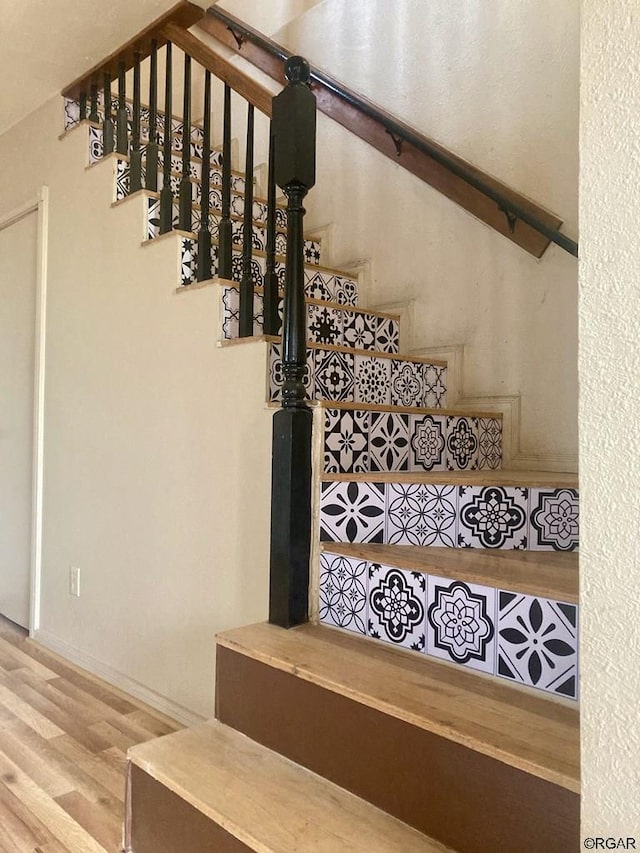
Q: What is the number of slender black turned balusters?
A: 12